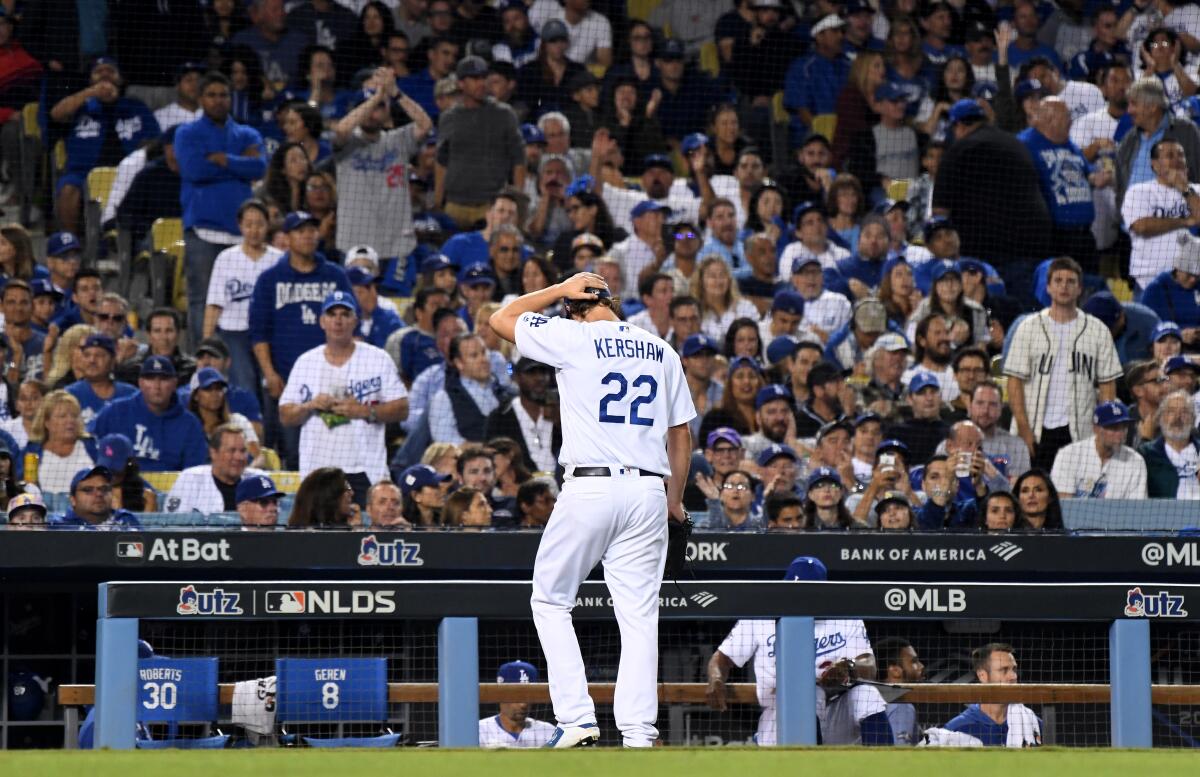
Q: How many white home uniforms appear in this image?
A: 3